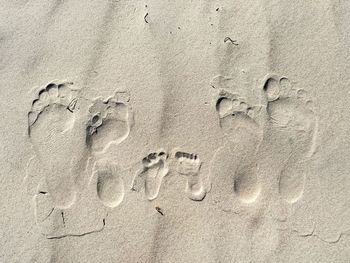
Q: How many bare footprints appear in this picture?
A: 6